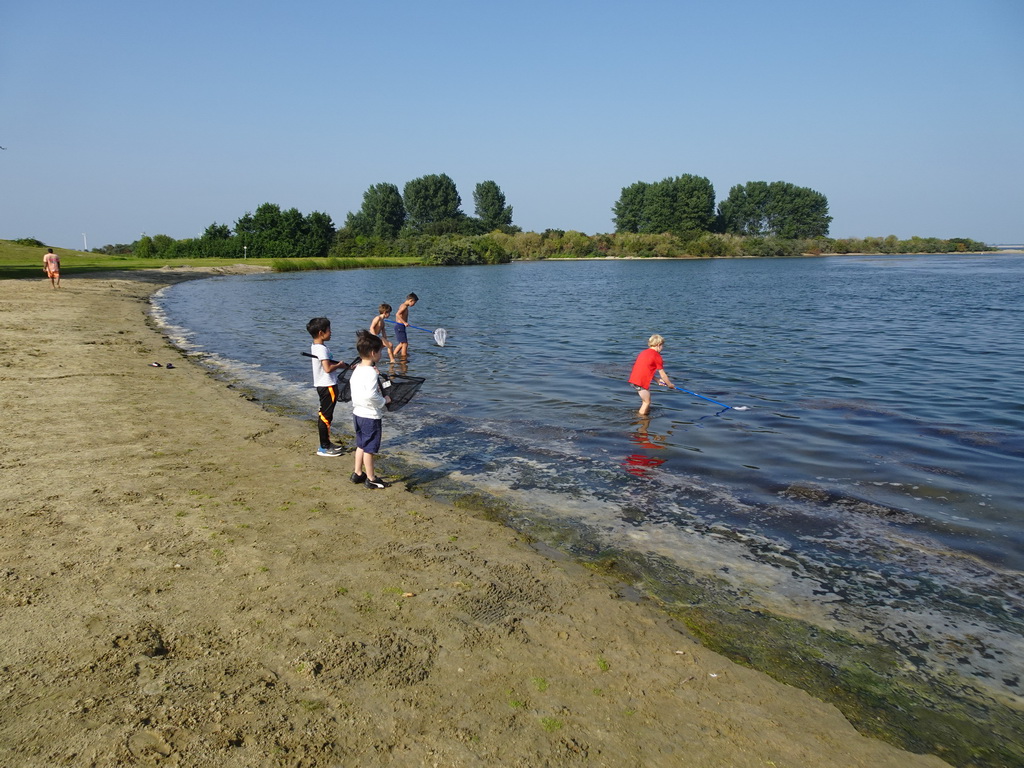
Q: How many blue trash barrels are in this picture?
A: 0